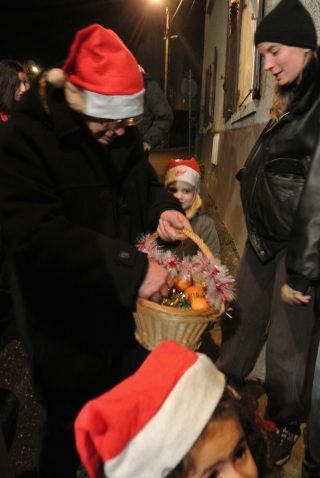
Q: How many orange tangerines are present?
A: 3